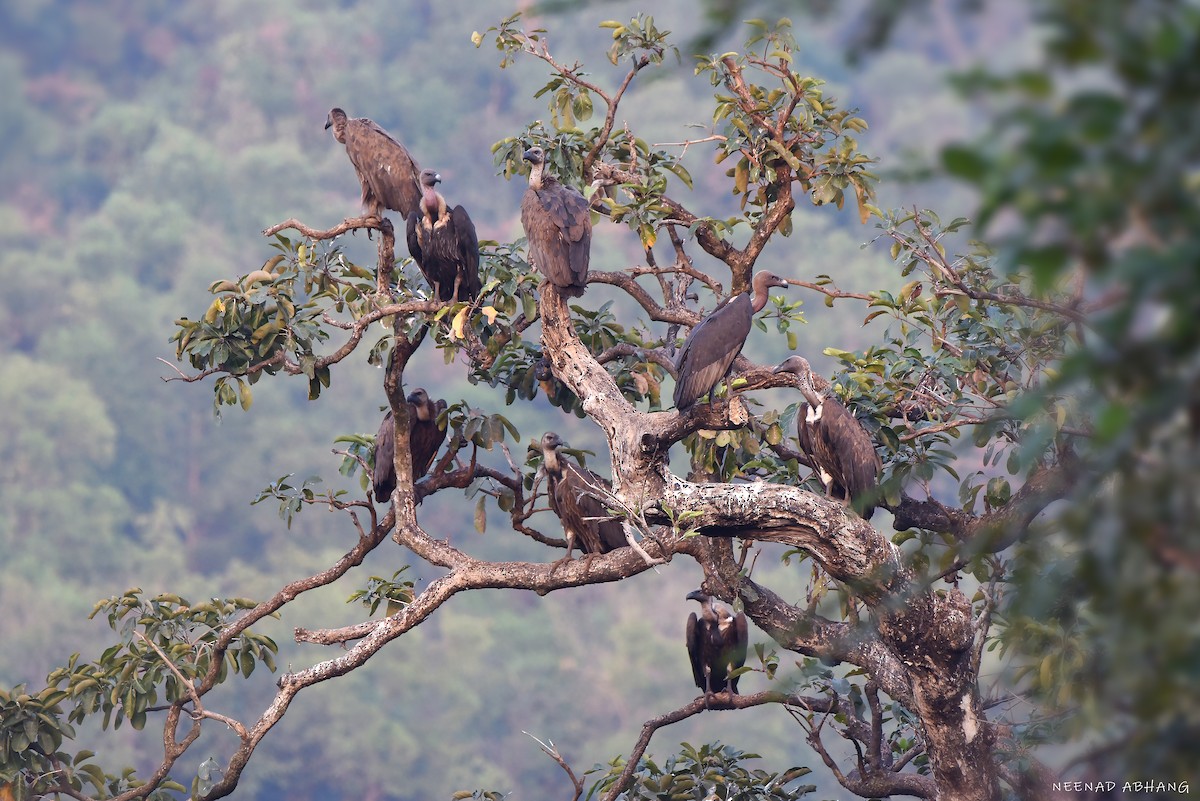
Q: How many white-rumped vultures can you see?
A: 8